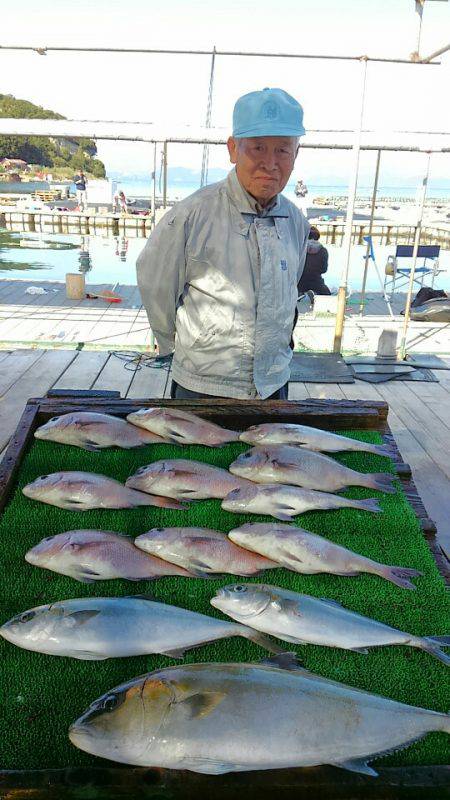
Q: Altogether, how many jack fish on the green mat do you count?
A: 3